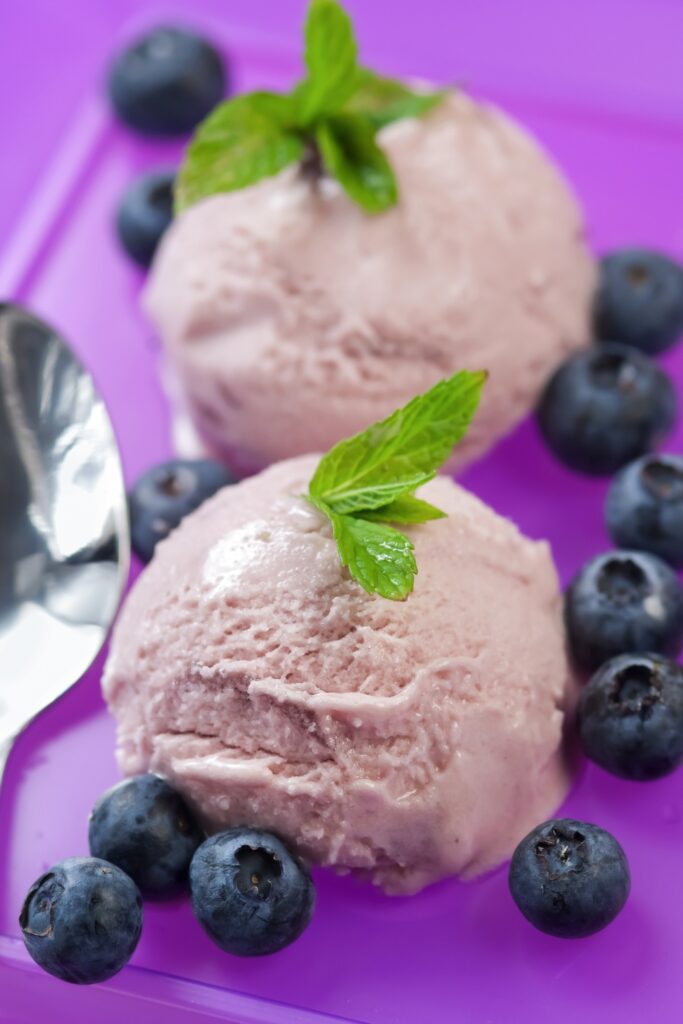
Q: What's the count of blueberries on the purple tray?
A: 12